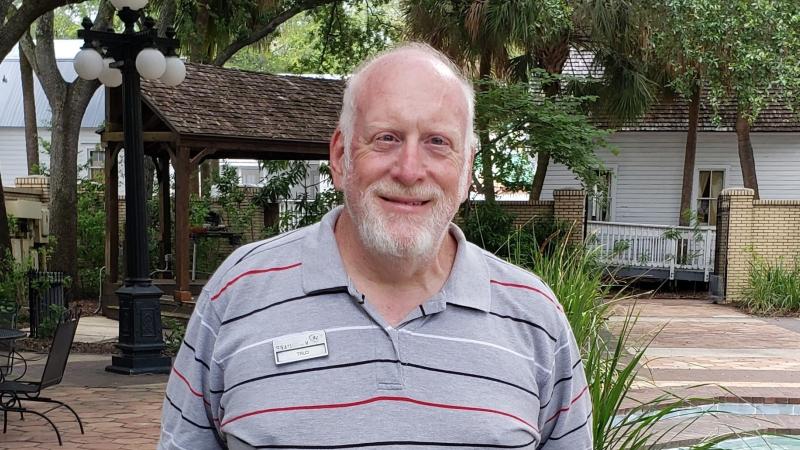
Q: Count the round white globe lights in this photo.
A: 5